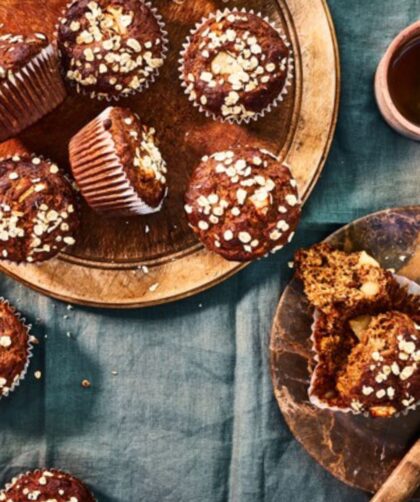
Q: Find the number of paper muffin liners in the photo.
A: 9